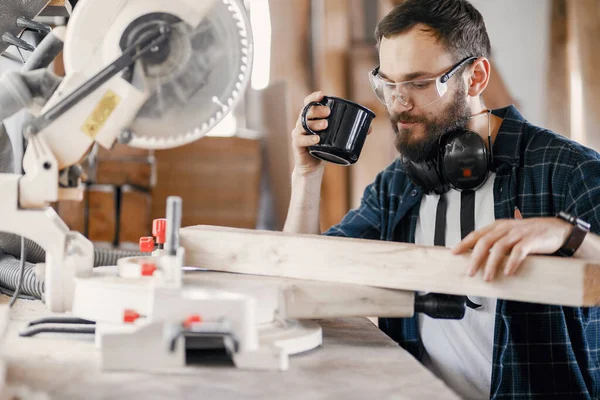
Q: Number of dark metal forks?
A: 0